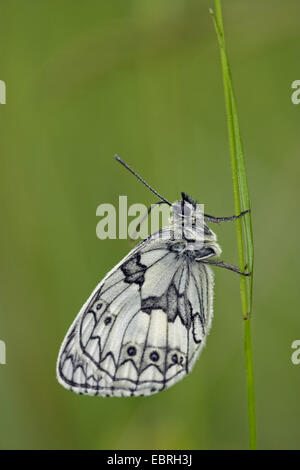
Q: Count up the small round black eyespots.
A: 5